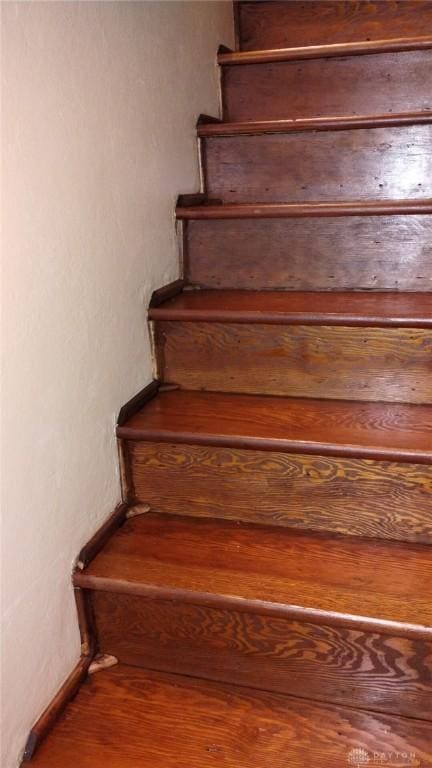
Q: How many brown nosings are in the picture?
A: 6